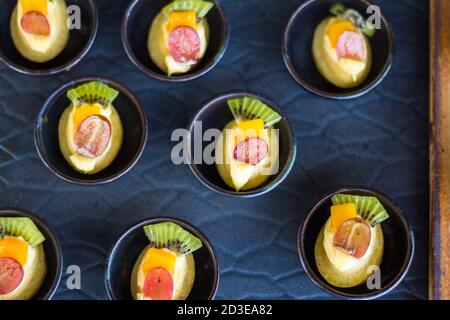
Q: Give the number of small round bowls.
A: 8